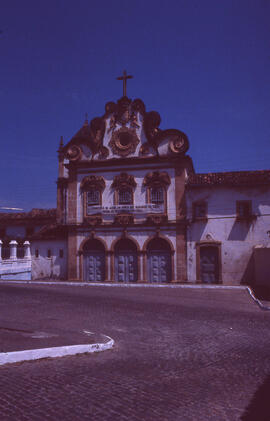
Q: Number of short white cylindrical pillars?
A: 3